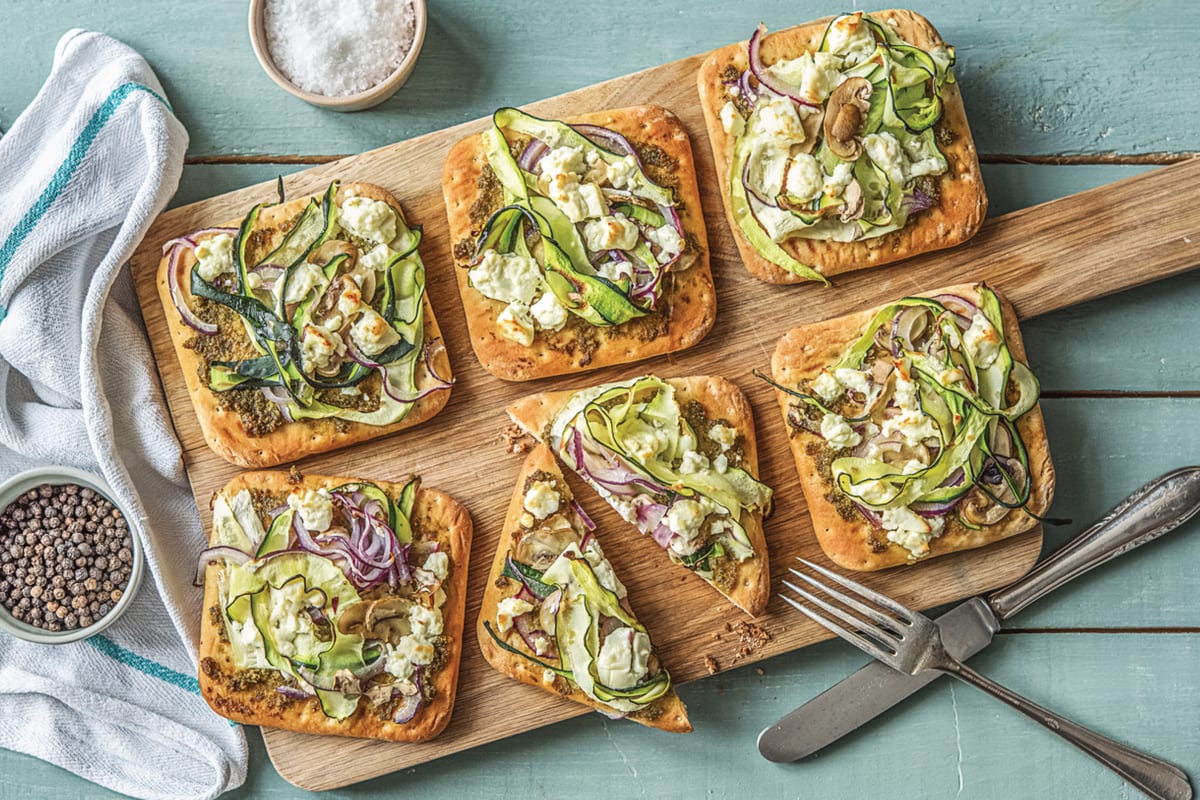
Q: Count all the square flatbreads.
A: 5